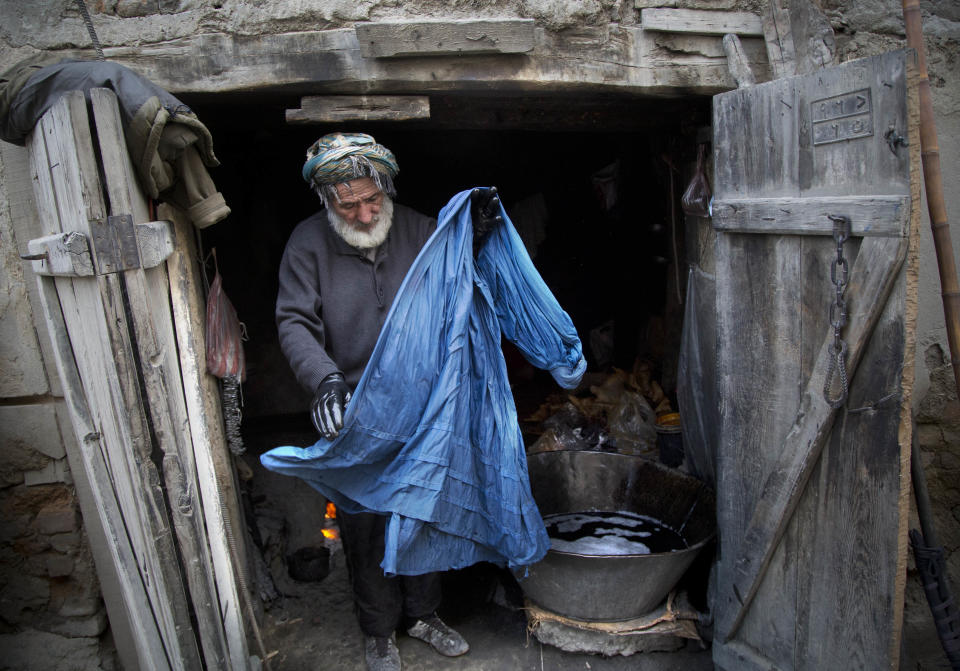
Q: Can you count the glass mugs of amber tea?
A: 0